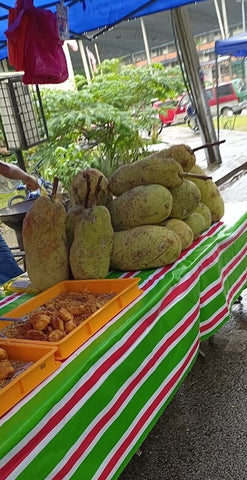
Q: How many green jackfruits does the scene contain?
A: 13